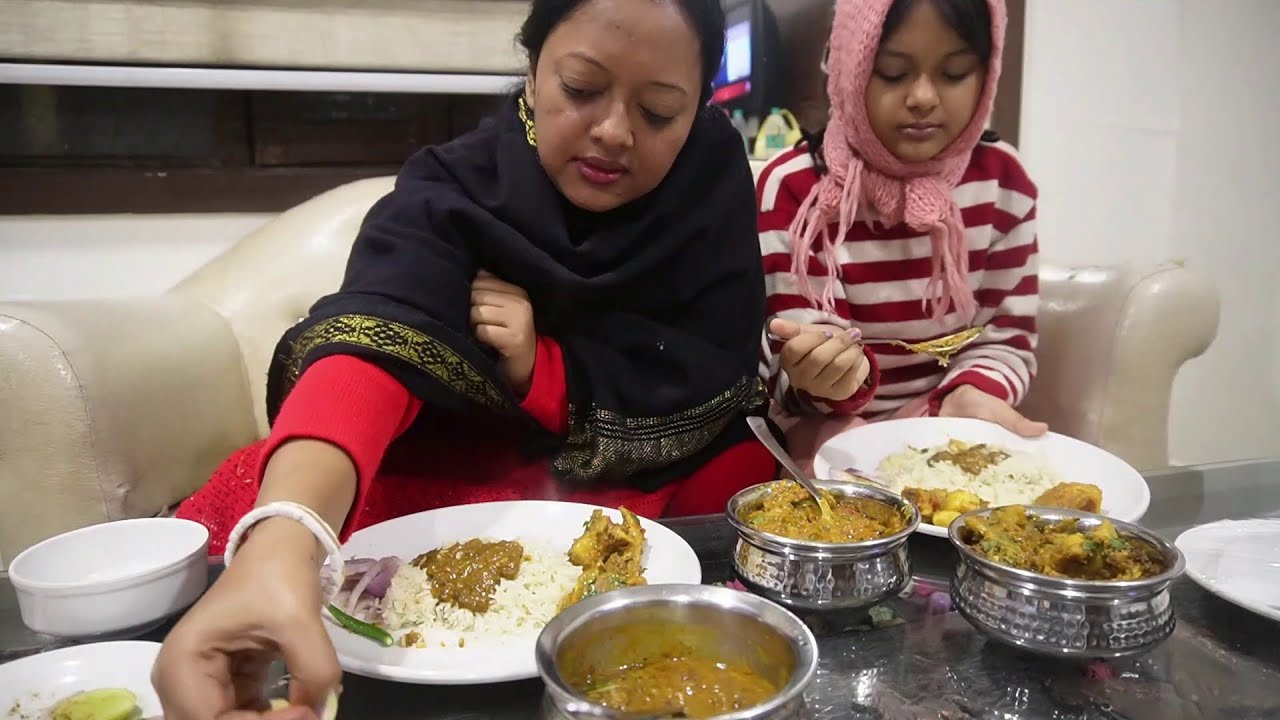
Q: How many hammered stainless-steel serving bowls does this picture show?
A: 3